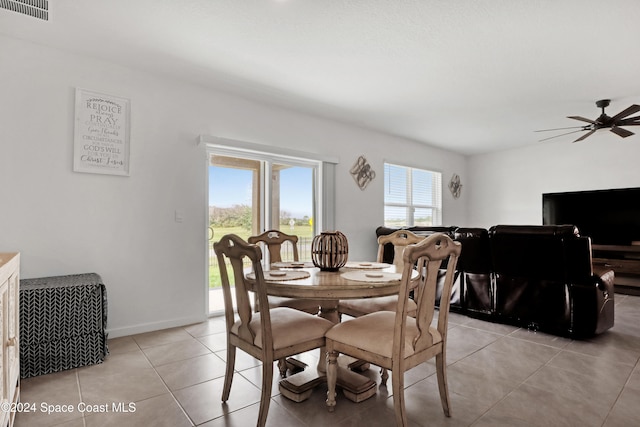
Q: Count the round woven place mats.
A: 4